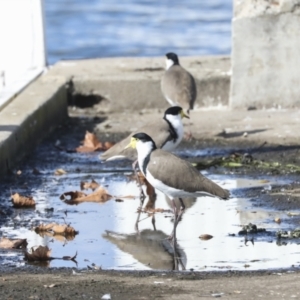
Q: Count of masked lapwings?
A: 3